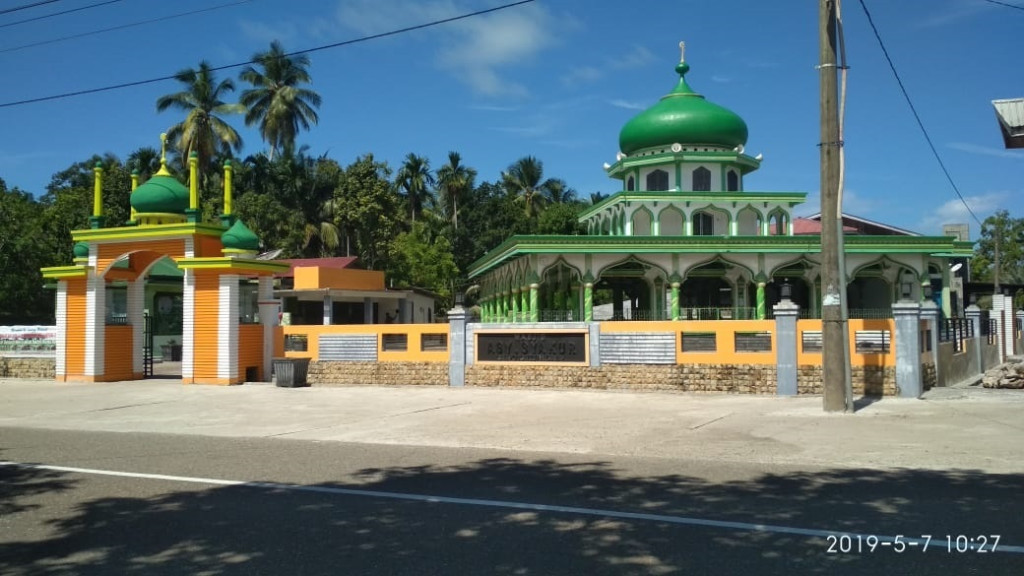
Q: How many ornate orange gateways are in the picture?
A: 1